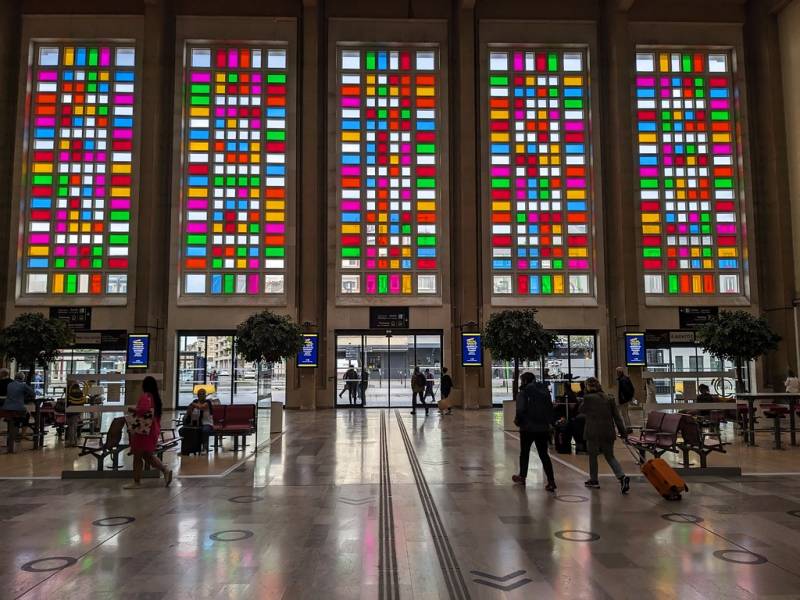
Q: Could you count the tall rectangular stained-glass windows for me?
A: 5